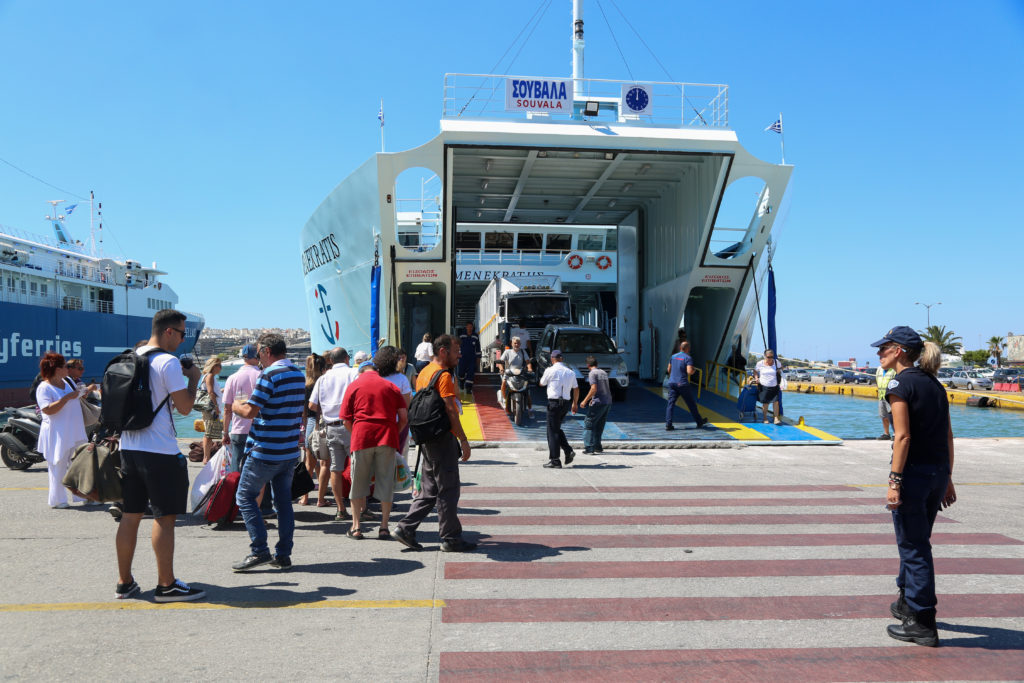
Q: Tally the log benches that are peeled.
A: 0